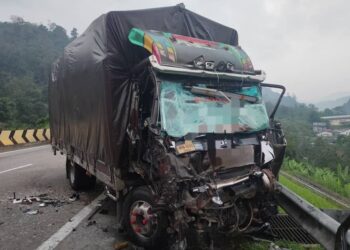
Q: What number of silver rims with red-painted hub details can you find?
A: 1